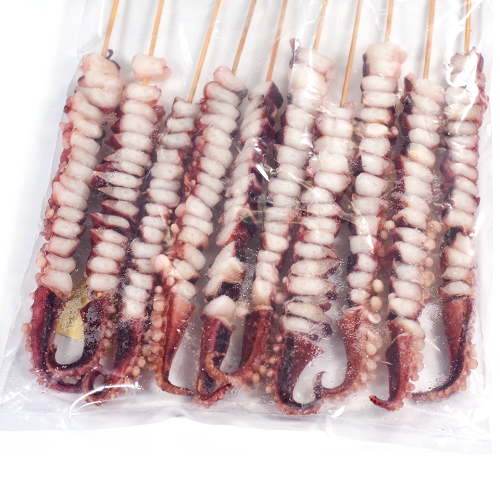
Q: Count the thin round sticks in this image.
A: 10